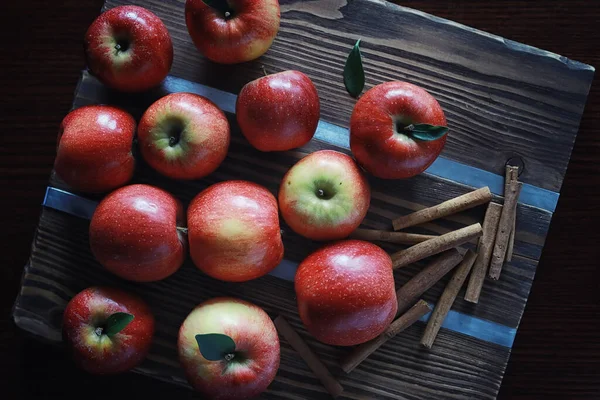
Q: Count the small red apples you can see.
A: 12